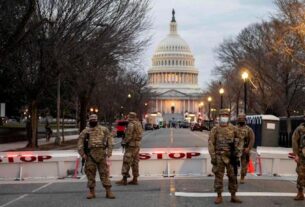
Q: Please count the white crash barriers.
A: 3